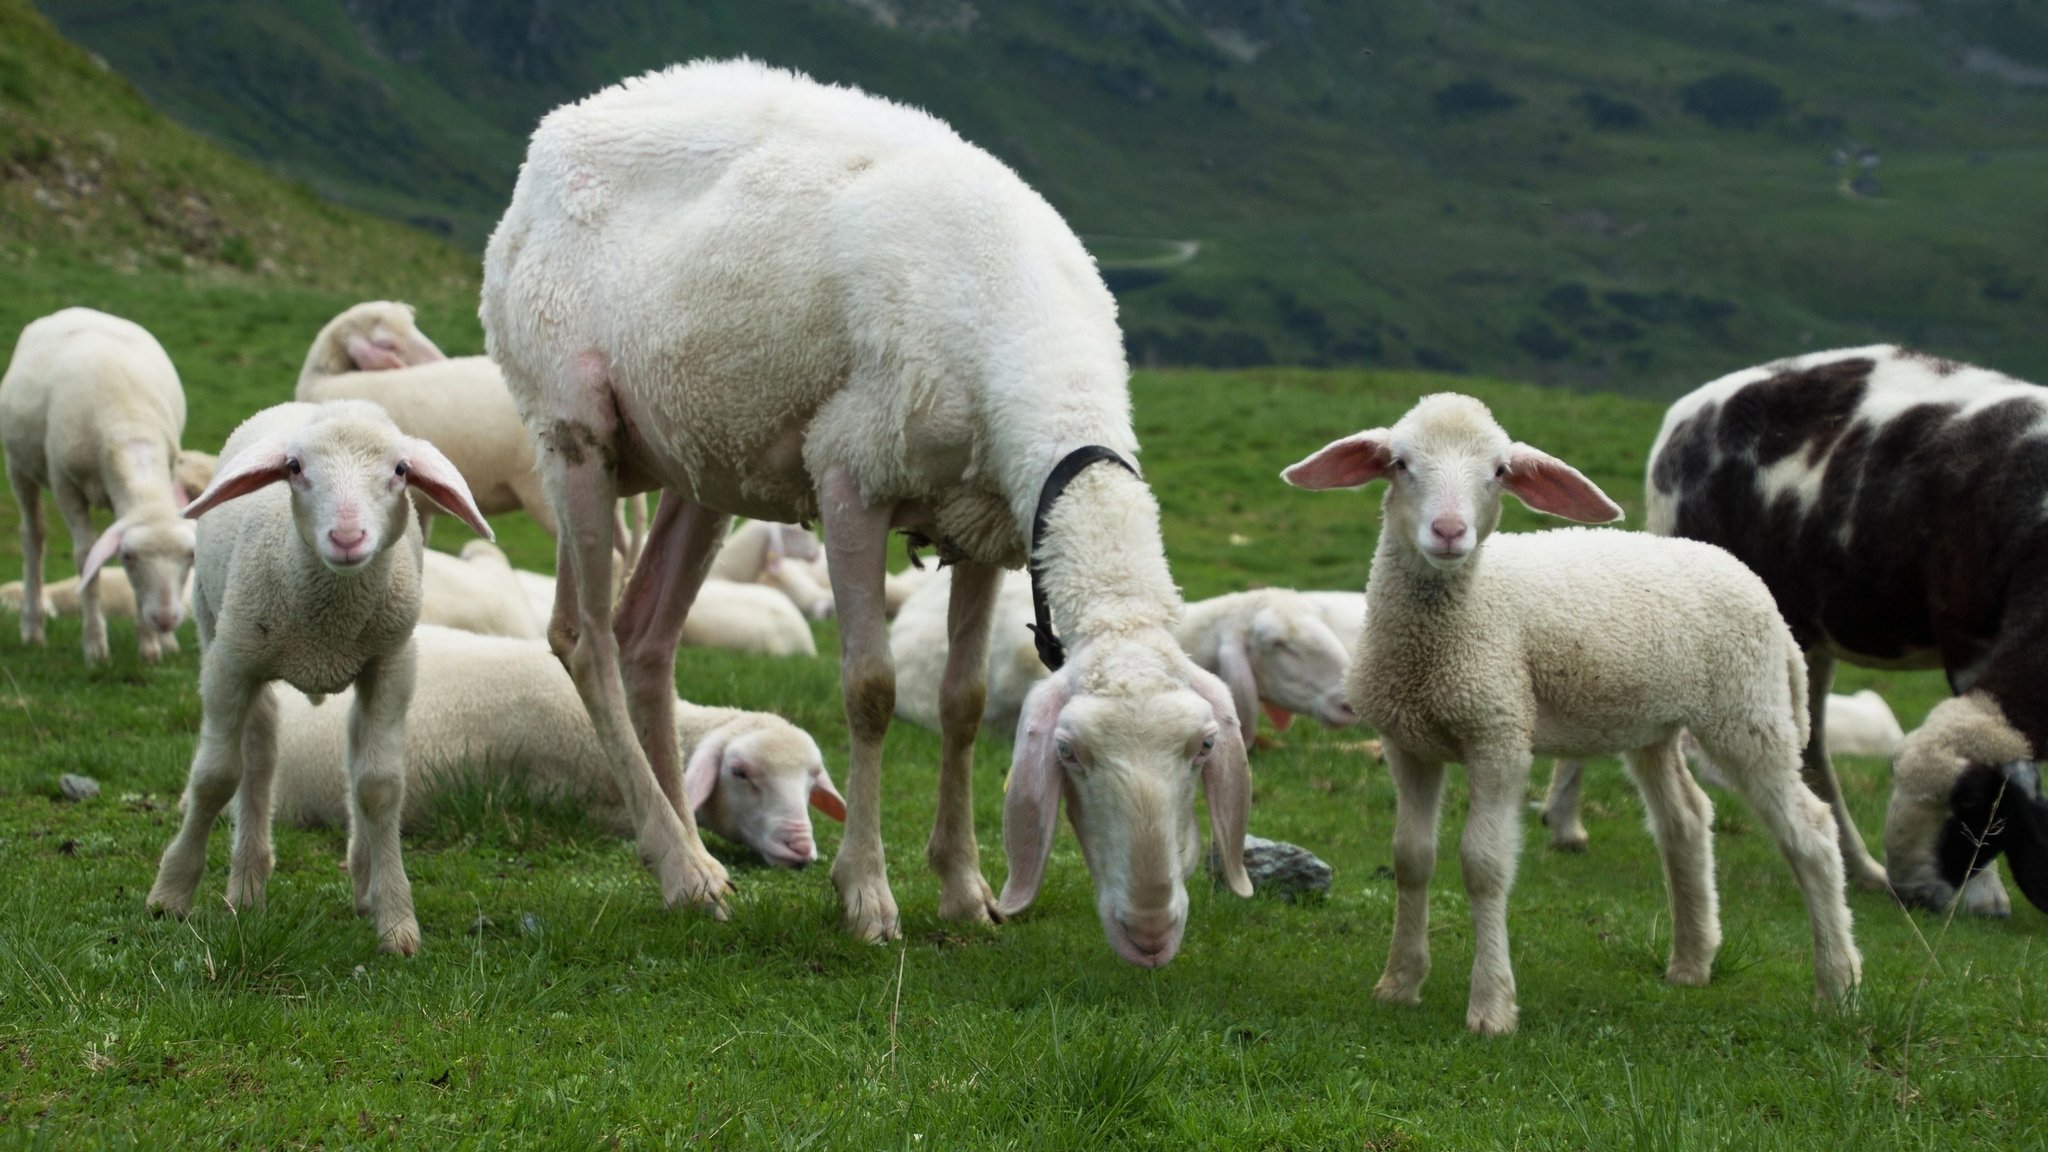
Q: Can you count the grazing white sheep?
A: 2